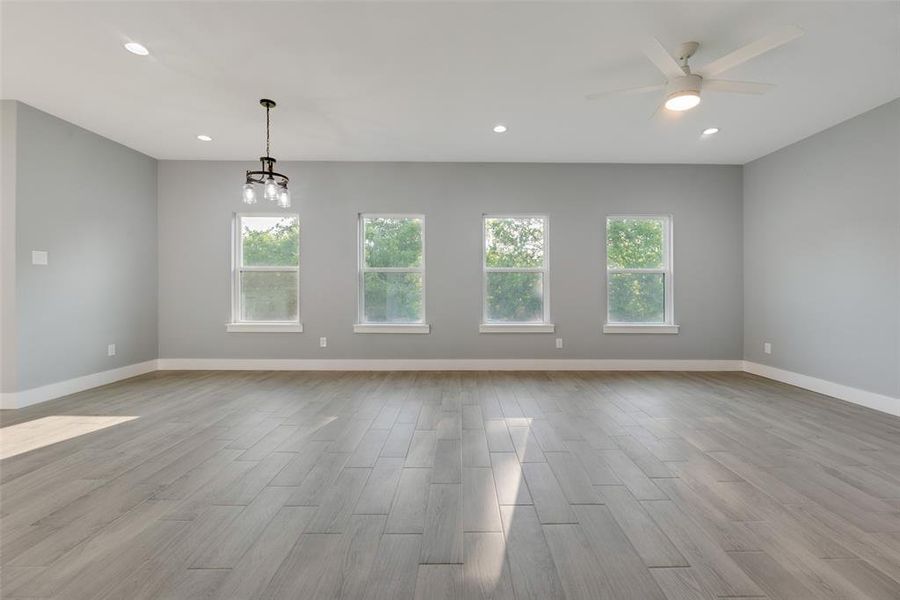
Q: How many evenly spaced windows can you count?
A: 4